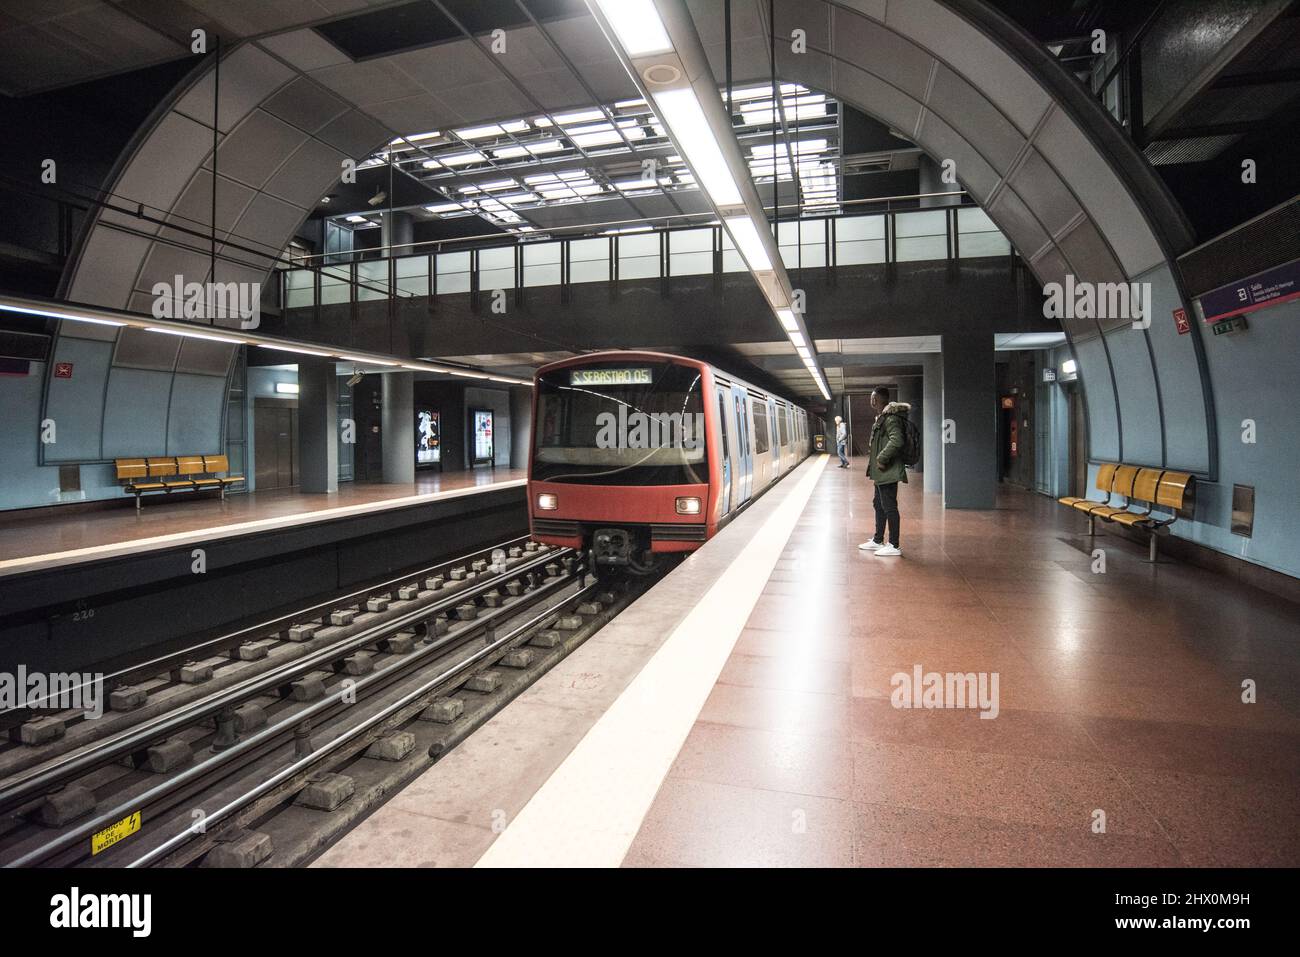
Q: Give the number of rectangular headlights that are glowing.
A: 2